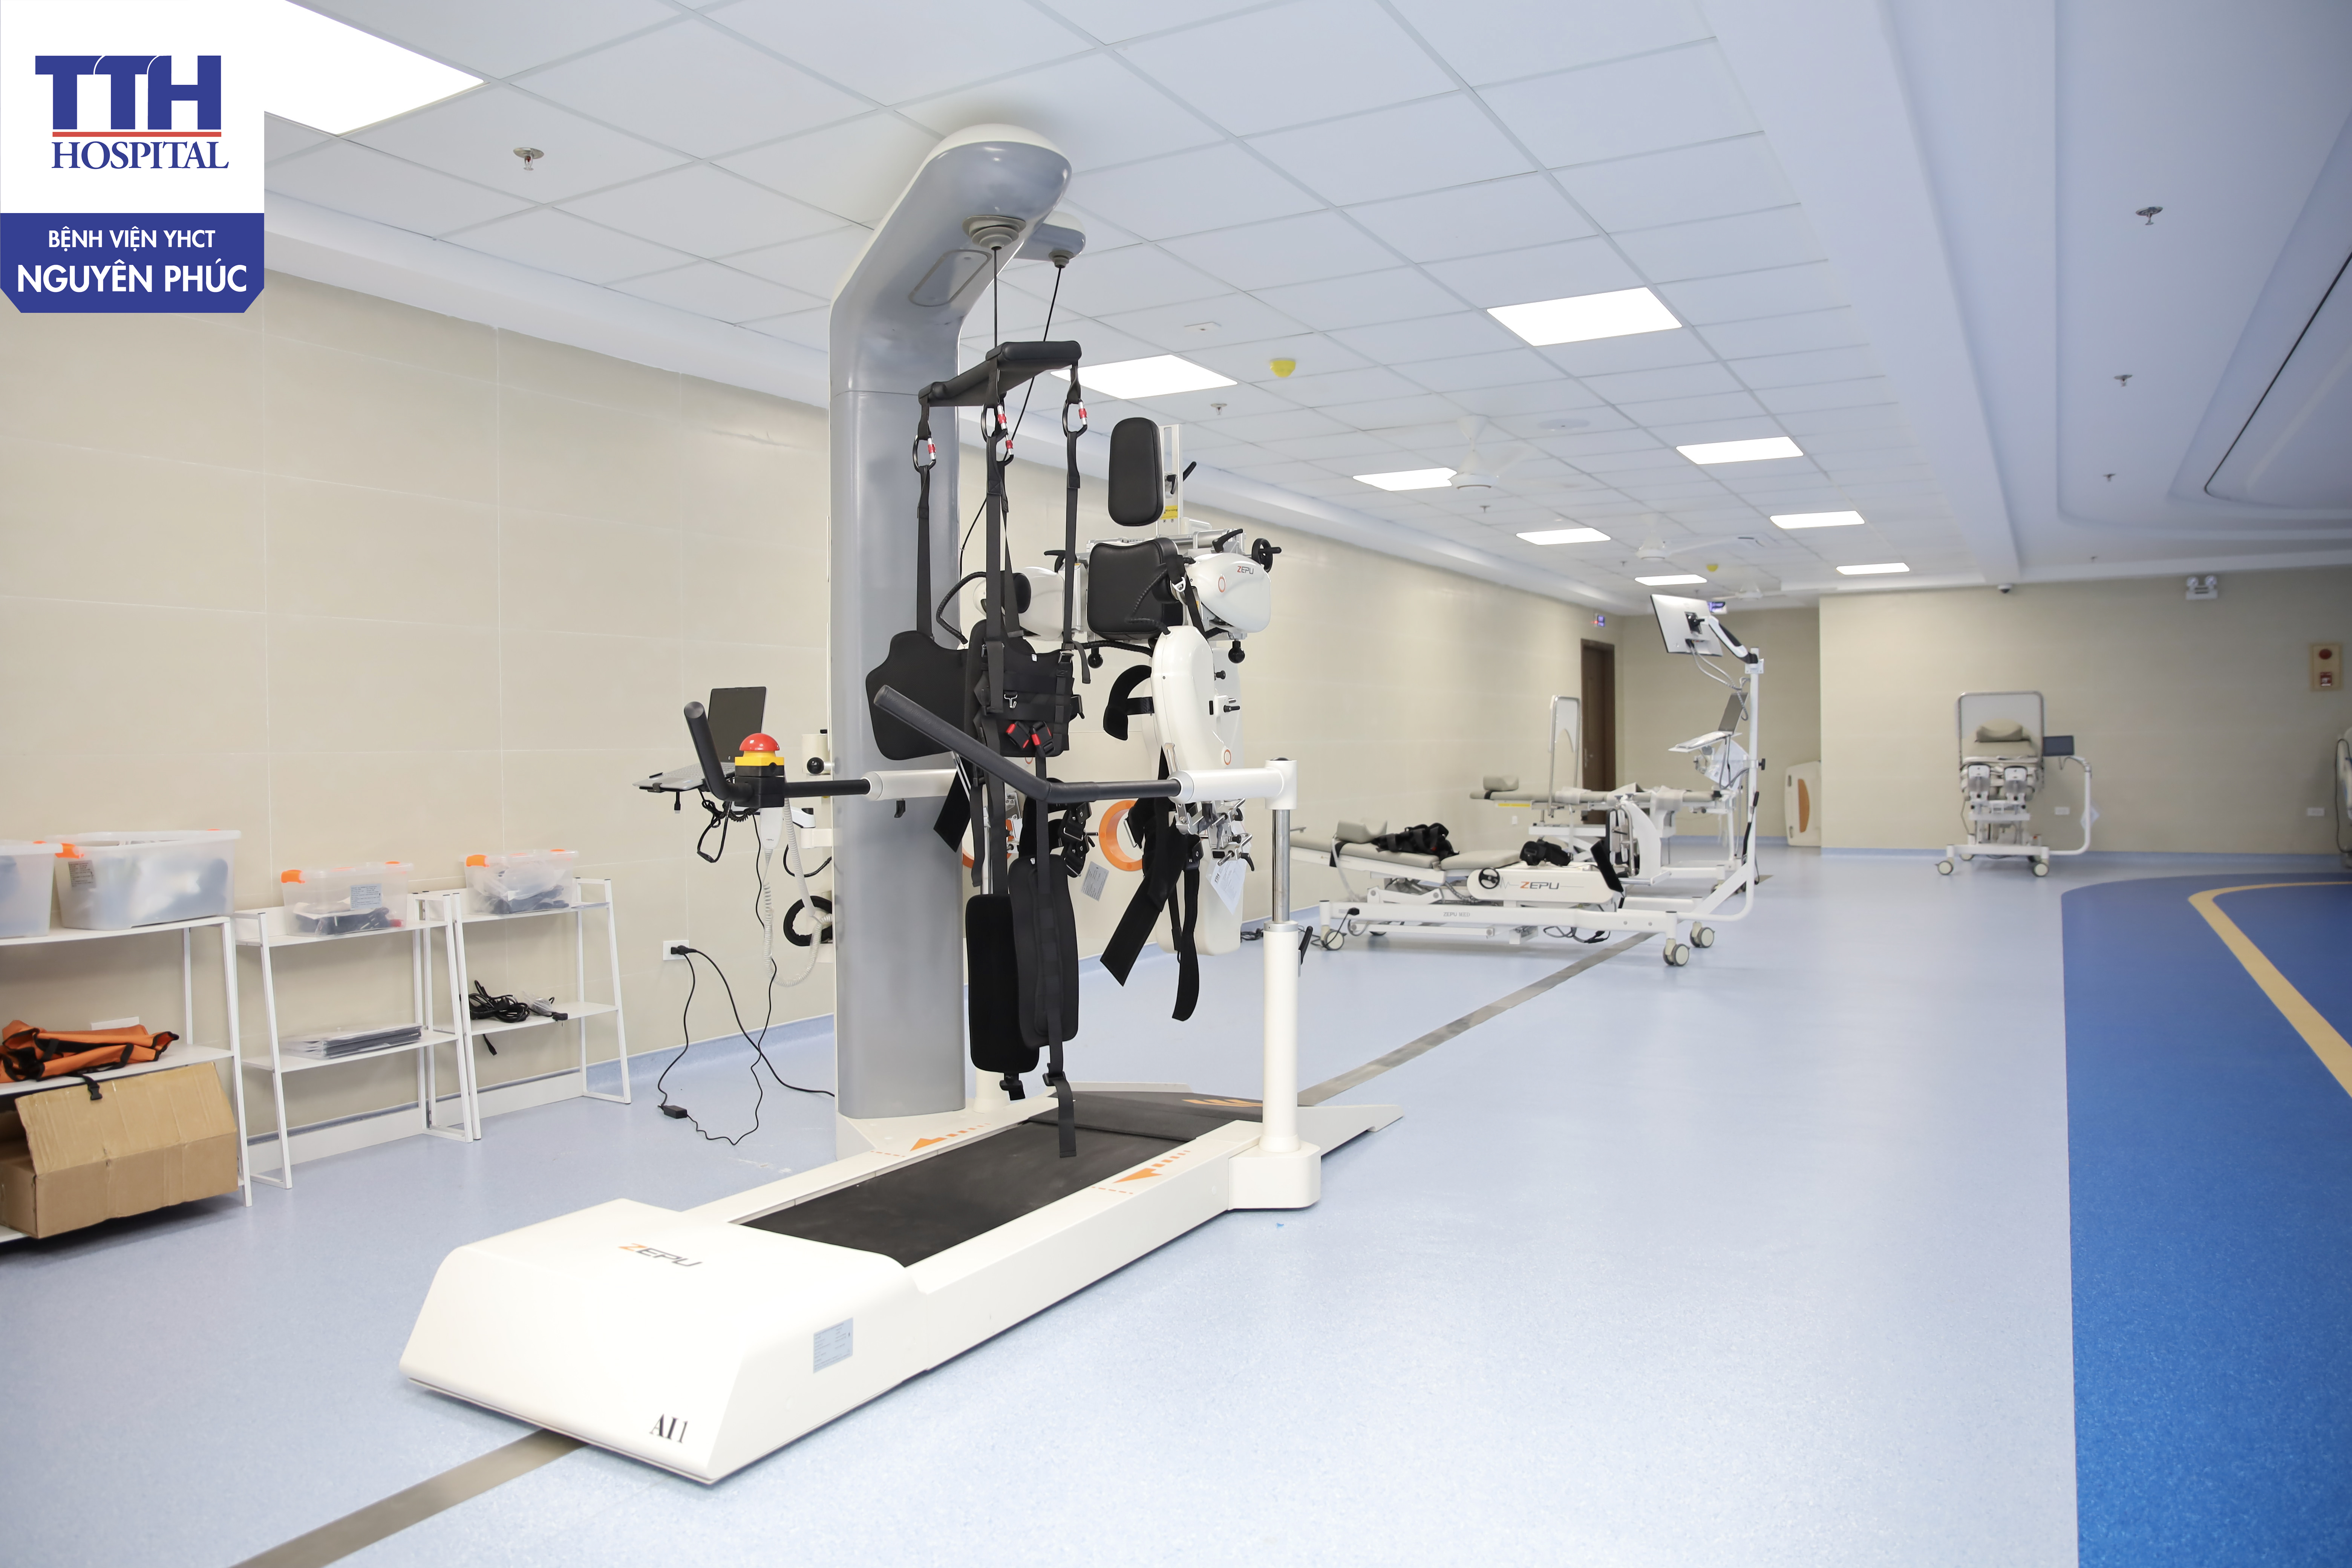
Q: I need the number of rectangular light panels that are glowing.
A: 9